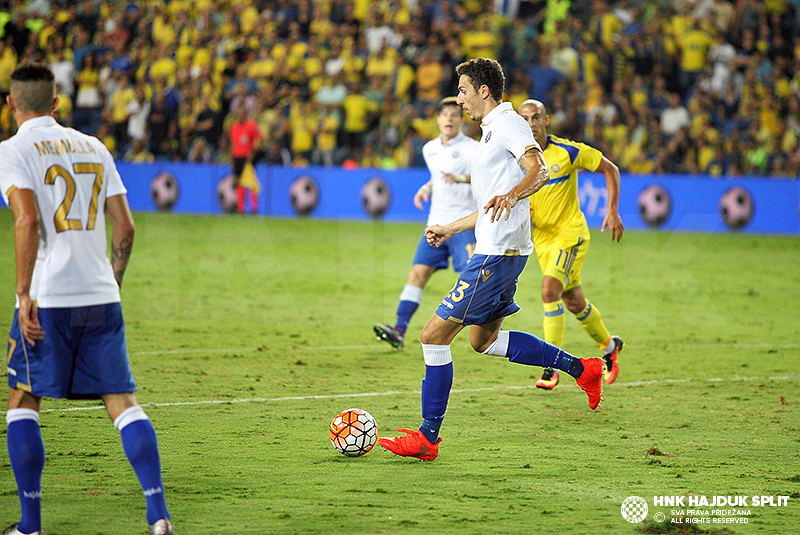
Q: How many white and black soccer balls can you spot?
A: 6